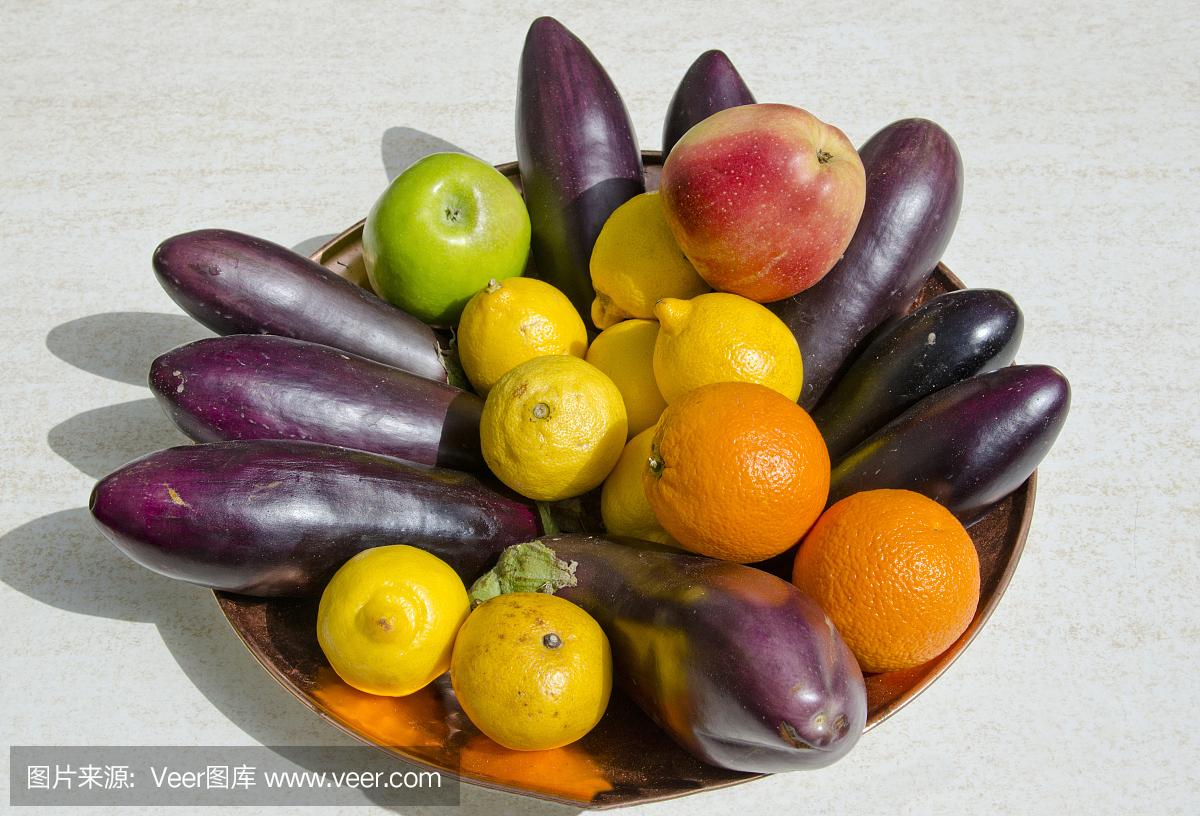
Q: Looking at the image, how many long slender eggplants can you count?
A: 9